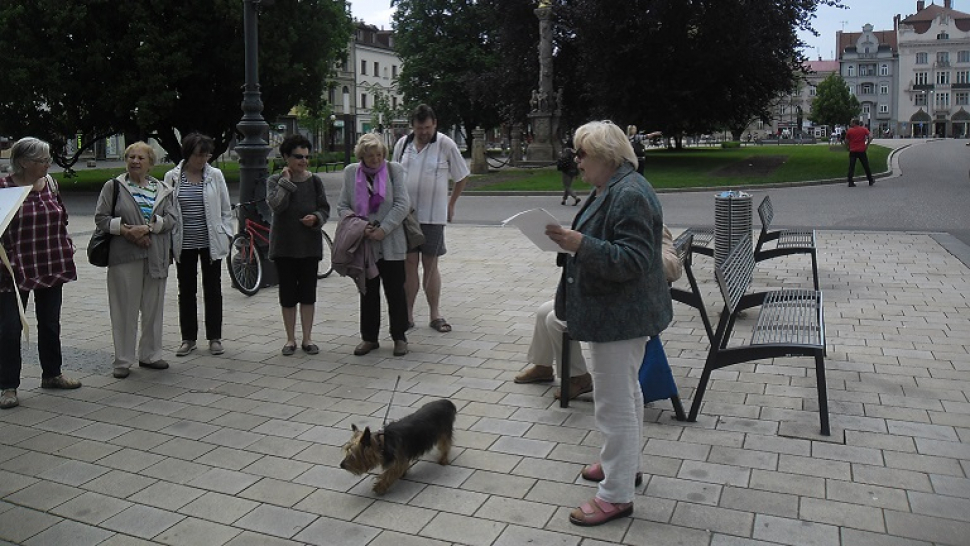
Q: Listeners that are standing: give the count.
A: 6